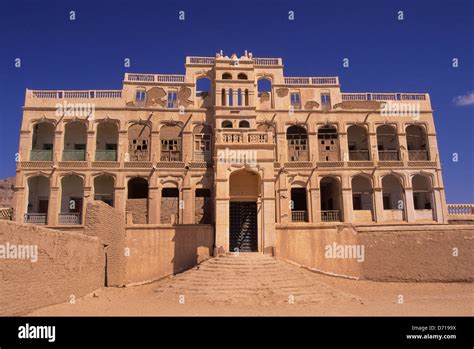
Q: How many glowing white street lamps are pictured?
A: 0